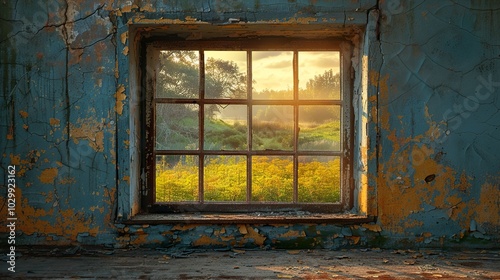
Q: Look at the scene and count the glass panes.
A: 12